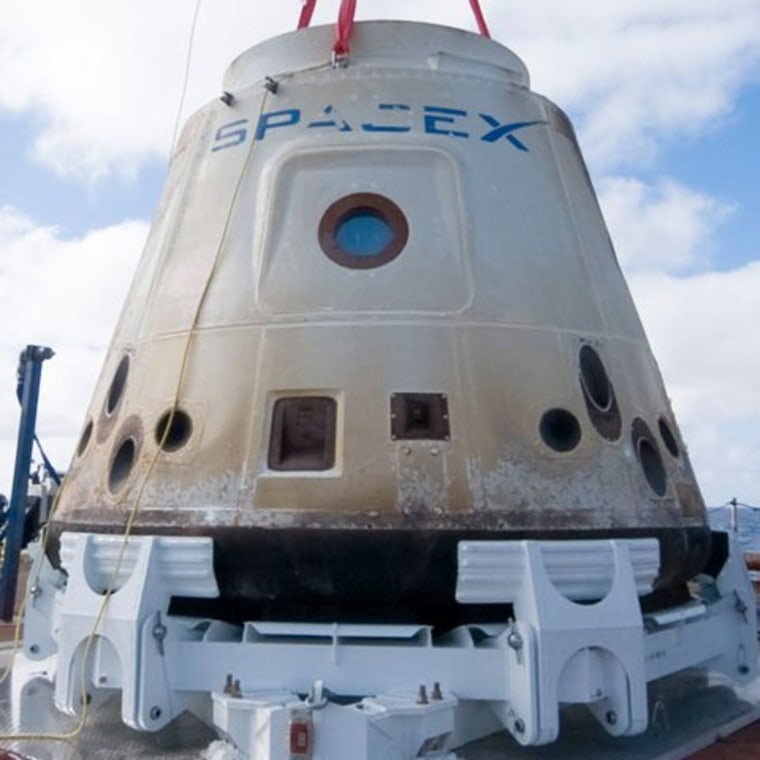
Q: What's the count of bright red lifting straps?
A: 3